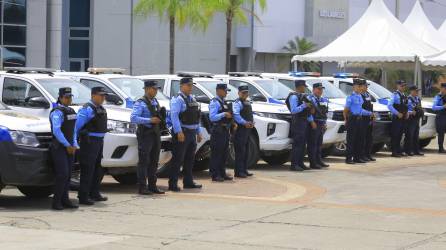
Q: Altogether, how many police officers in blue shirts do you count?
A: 13